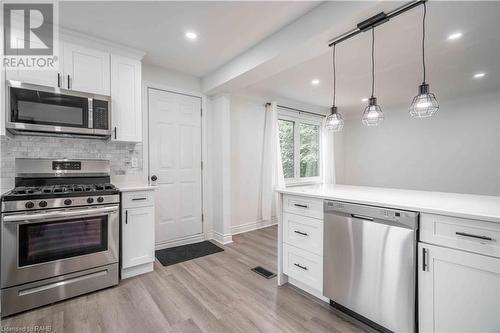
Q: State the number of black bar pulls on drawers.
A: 5